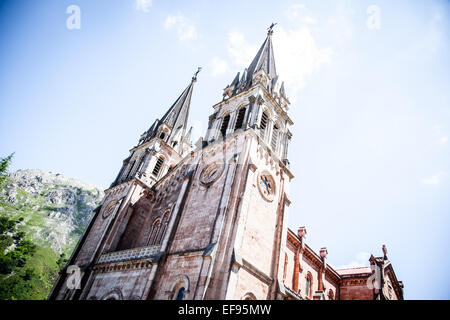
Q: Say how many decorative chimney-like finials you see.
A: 2